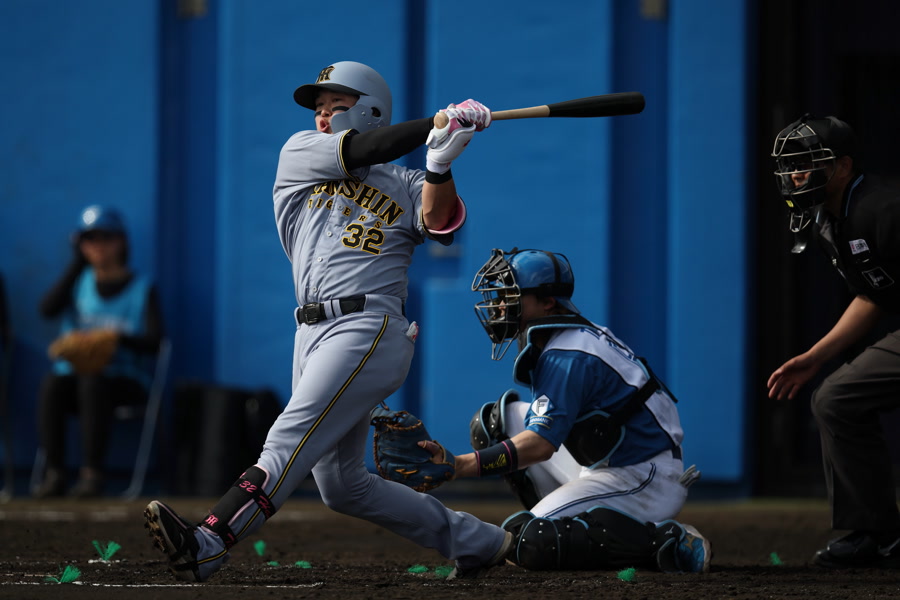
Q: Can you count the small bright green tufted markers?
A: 9